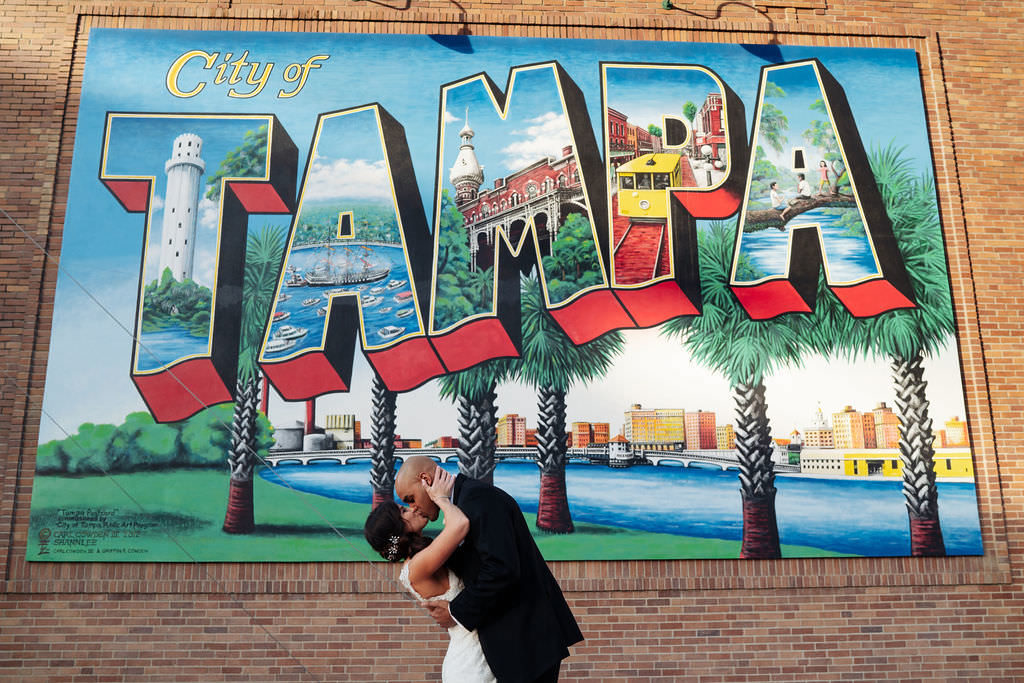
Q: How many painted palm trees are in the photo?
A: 6